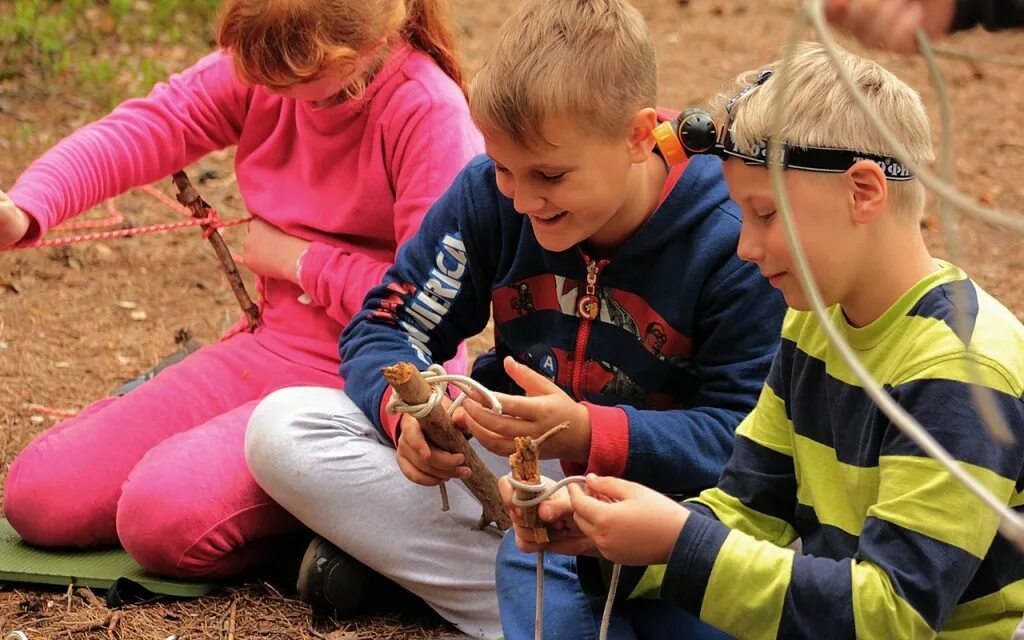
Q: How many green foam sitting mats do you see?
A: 1